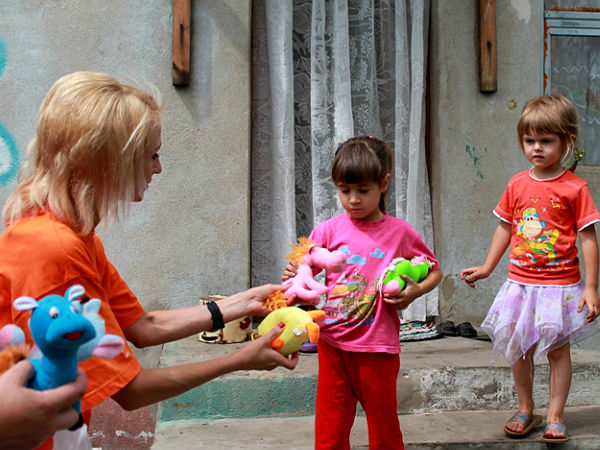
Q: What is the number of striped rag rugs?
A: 1